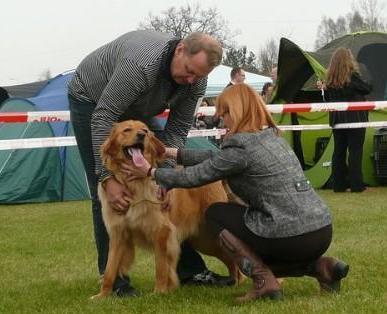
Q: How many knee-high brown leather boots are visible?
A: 2